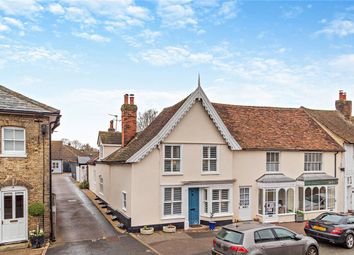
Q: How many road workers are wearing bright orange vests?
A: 0